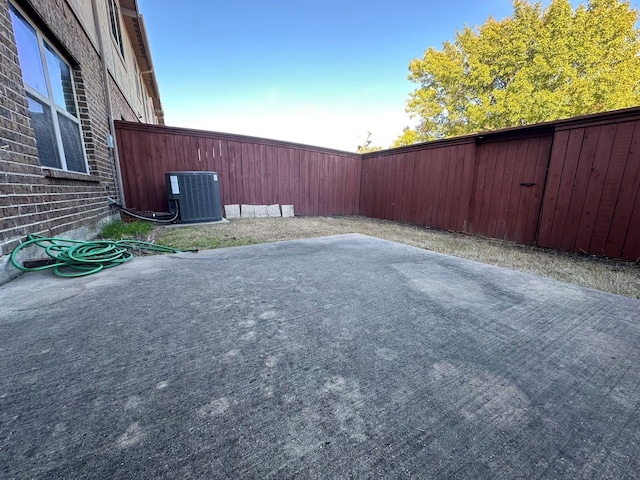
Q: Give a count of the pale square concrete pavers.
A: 5